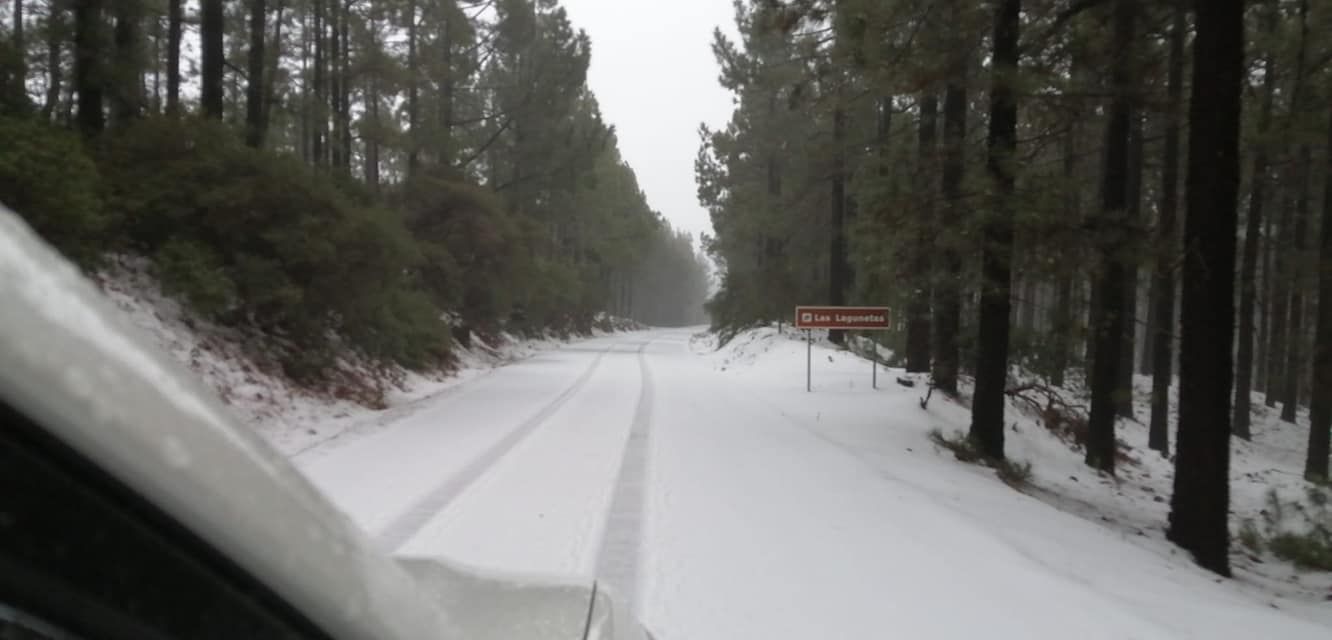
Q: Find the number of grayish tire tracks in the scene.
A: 2